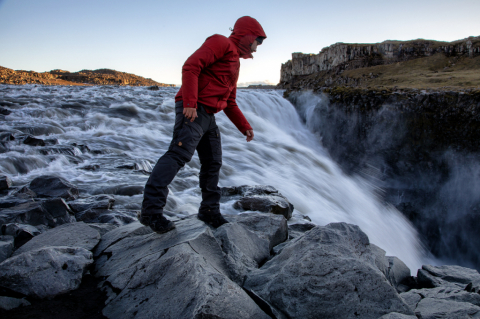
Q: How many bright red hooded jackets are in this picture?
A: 1